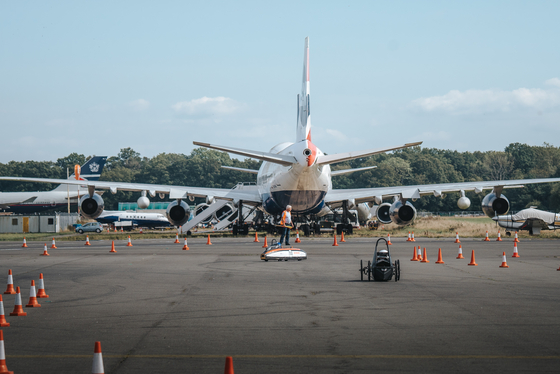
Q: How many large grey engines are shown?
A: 4